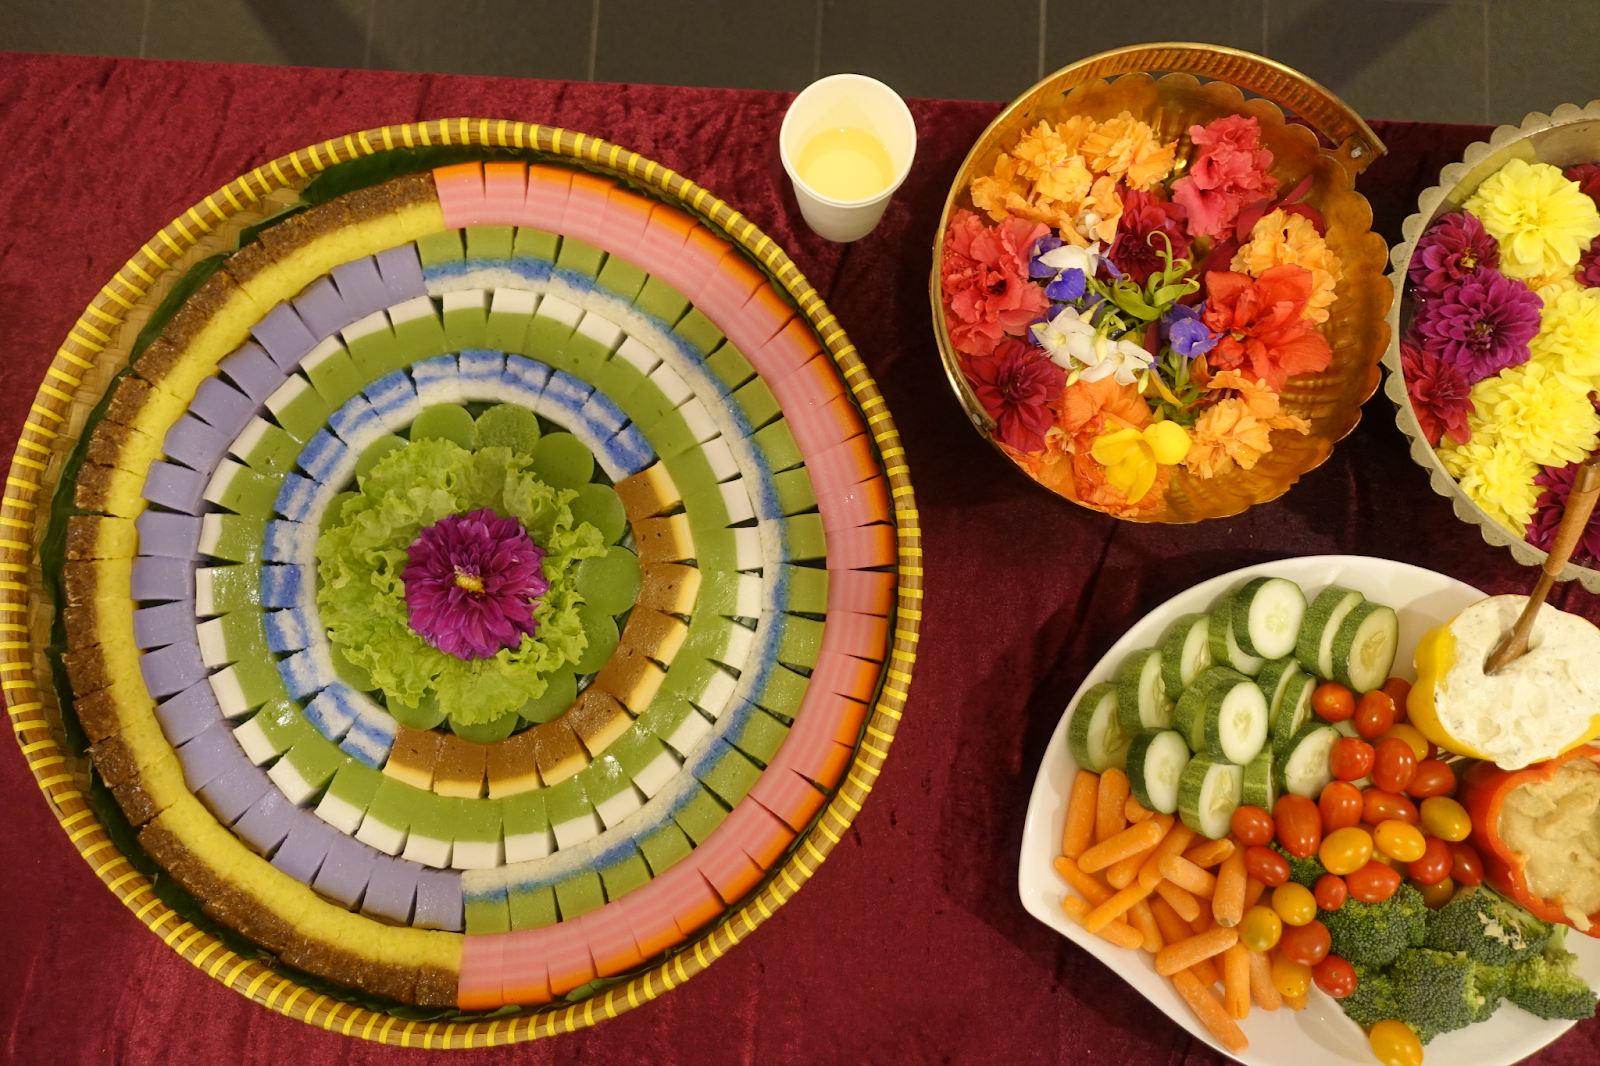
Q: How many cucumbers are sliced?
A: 15